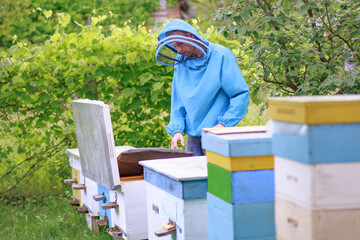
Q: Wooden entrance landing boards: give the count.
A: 9